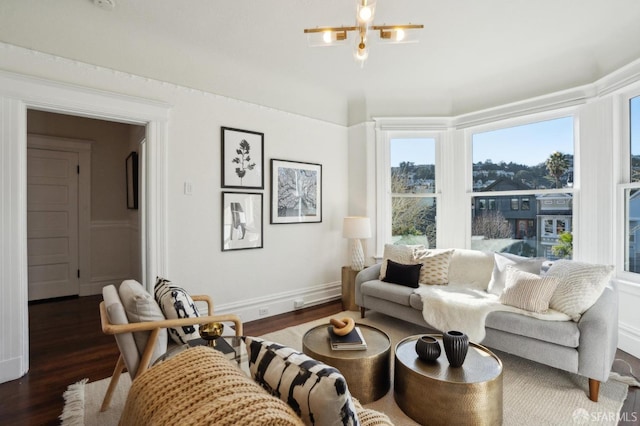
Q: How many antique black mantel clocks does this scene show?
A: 0